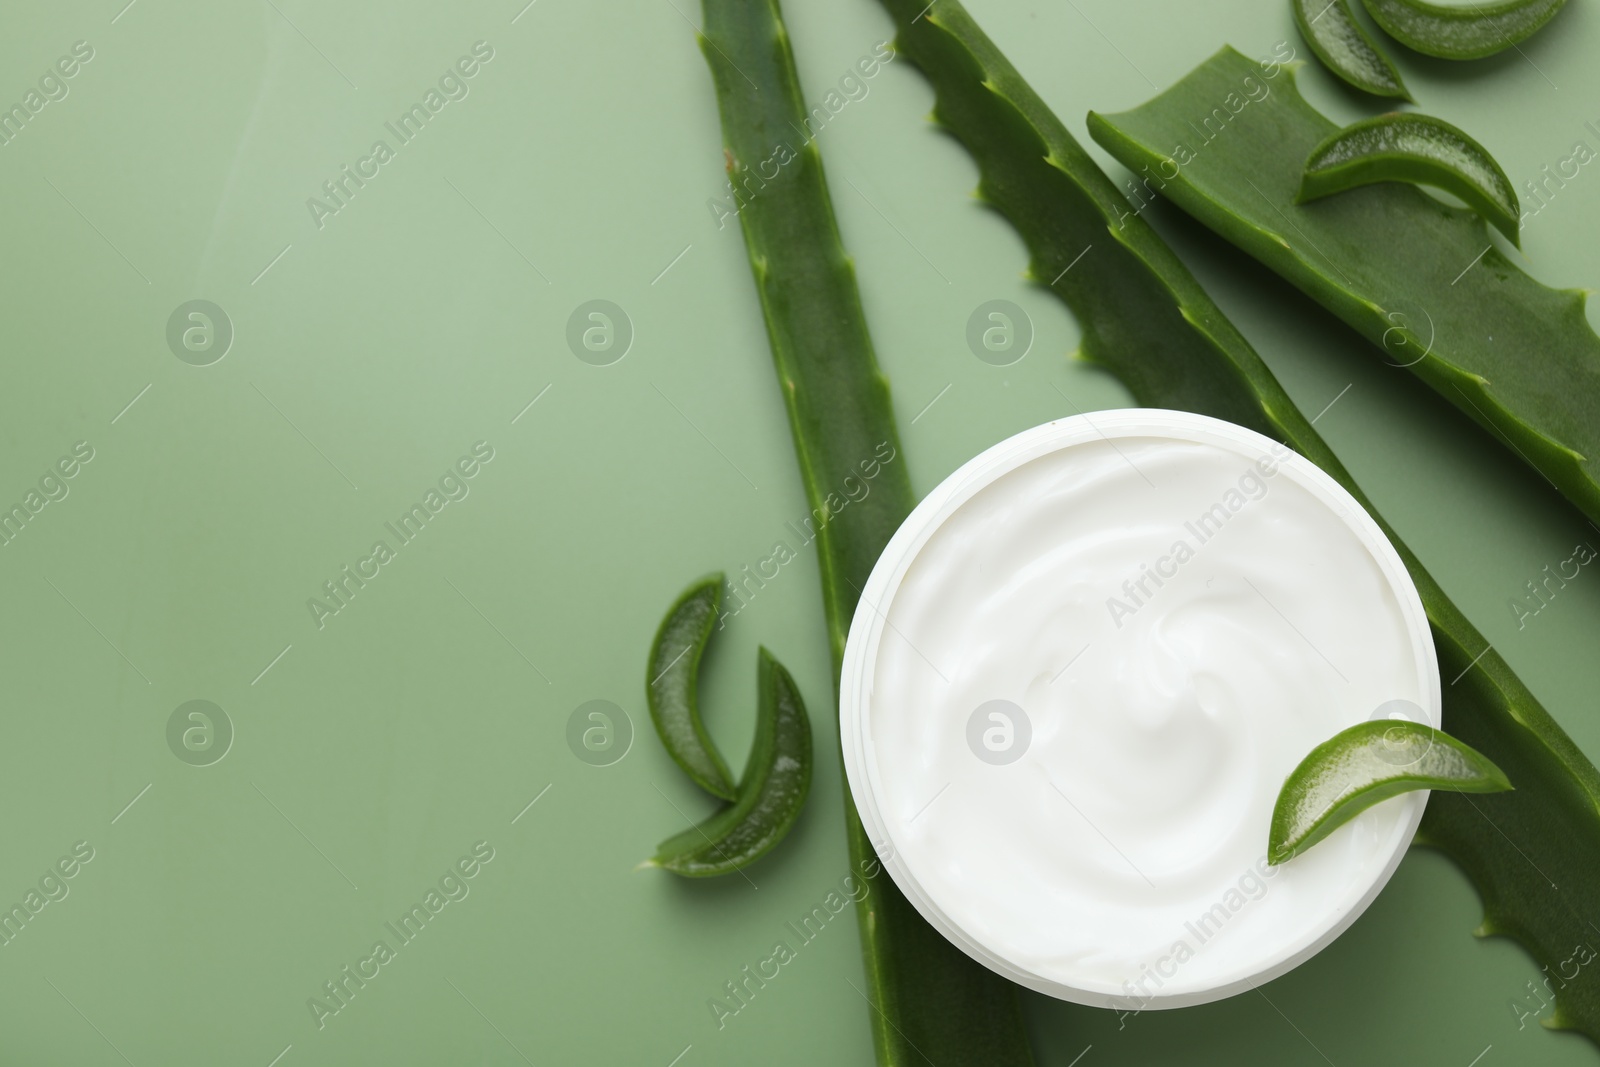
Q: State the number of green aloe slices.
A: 6